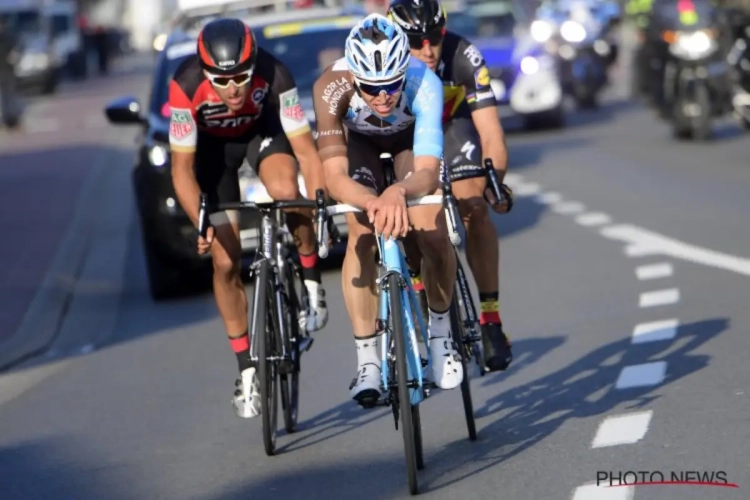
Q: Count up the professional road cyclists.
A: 3